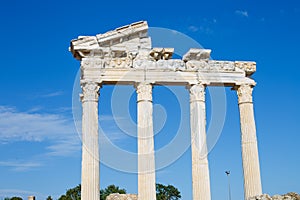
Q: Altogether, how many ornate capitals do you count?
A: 4